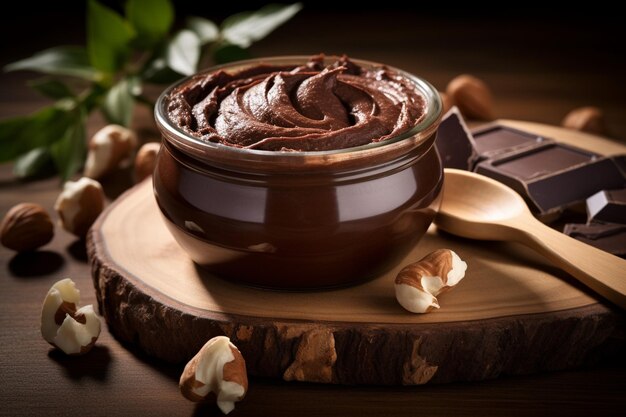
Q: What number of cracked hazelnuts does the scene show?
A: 5